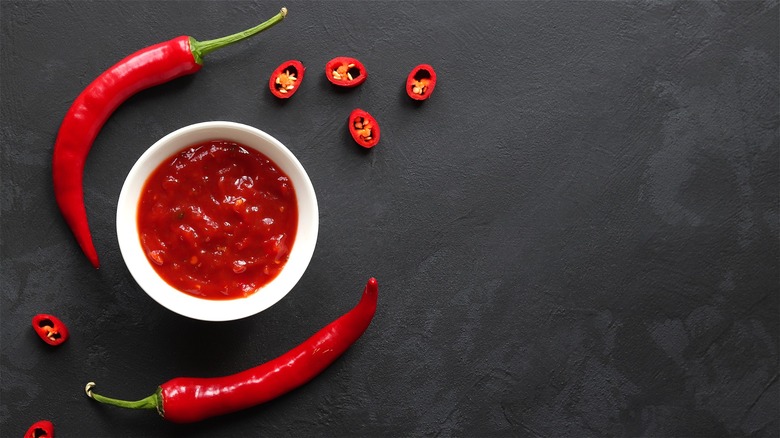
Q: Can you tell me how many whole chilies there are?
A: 2